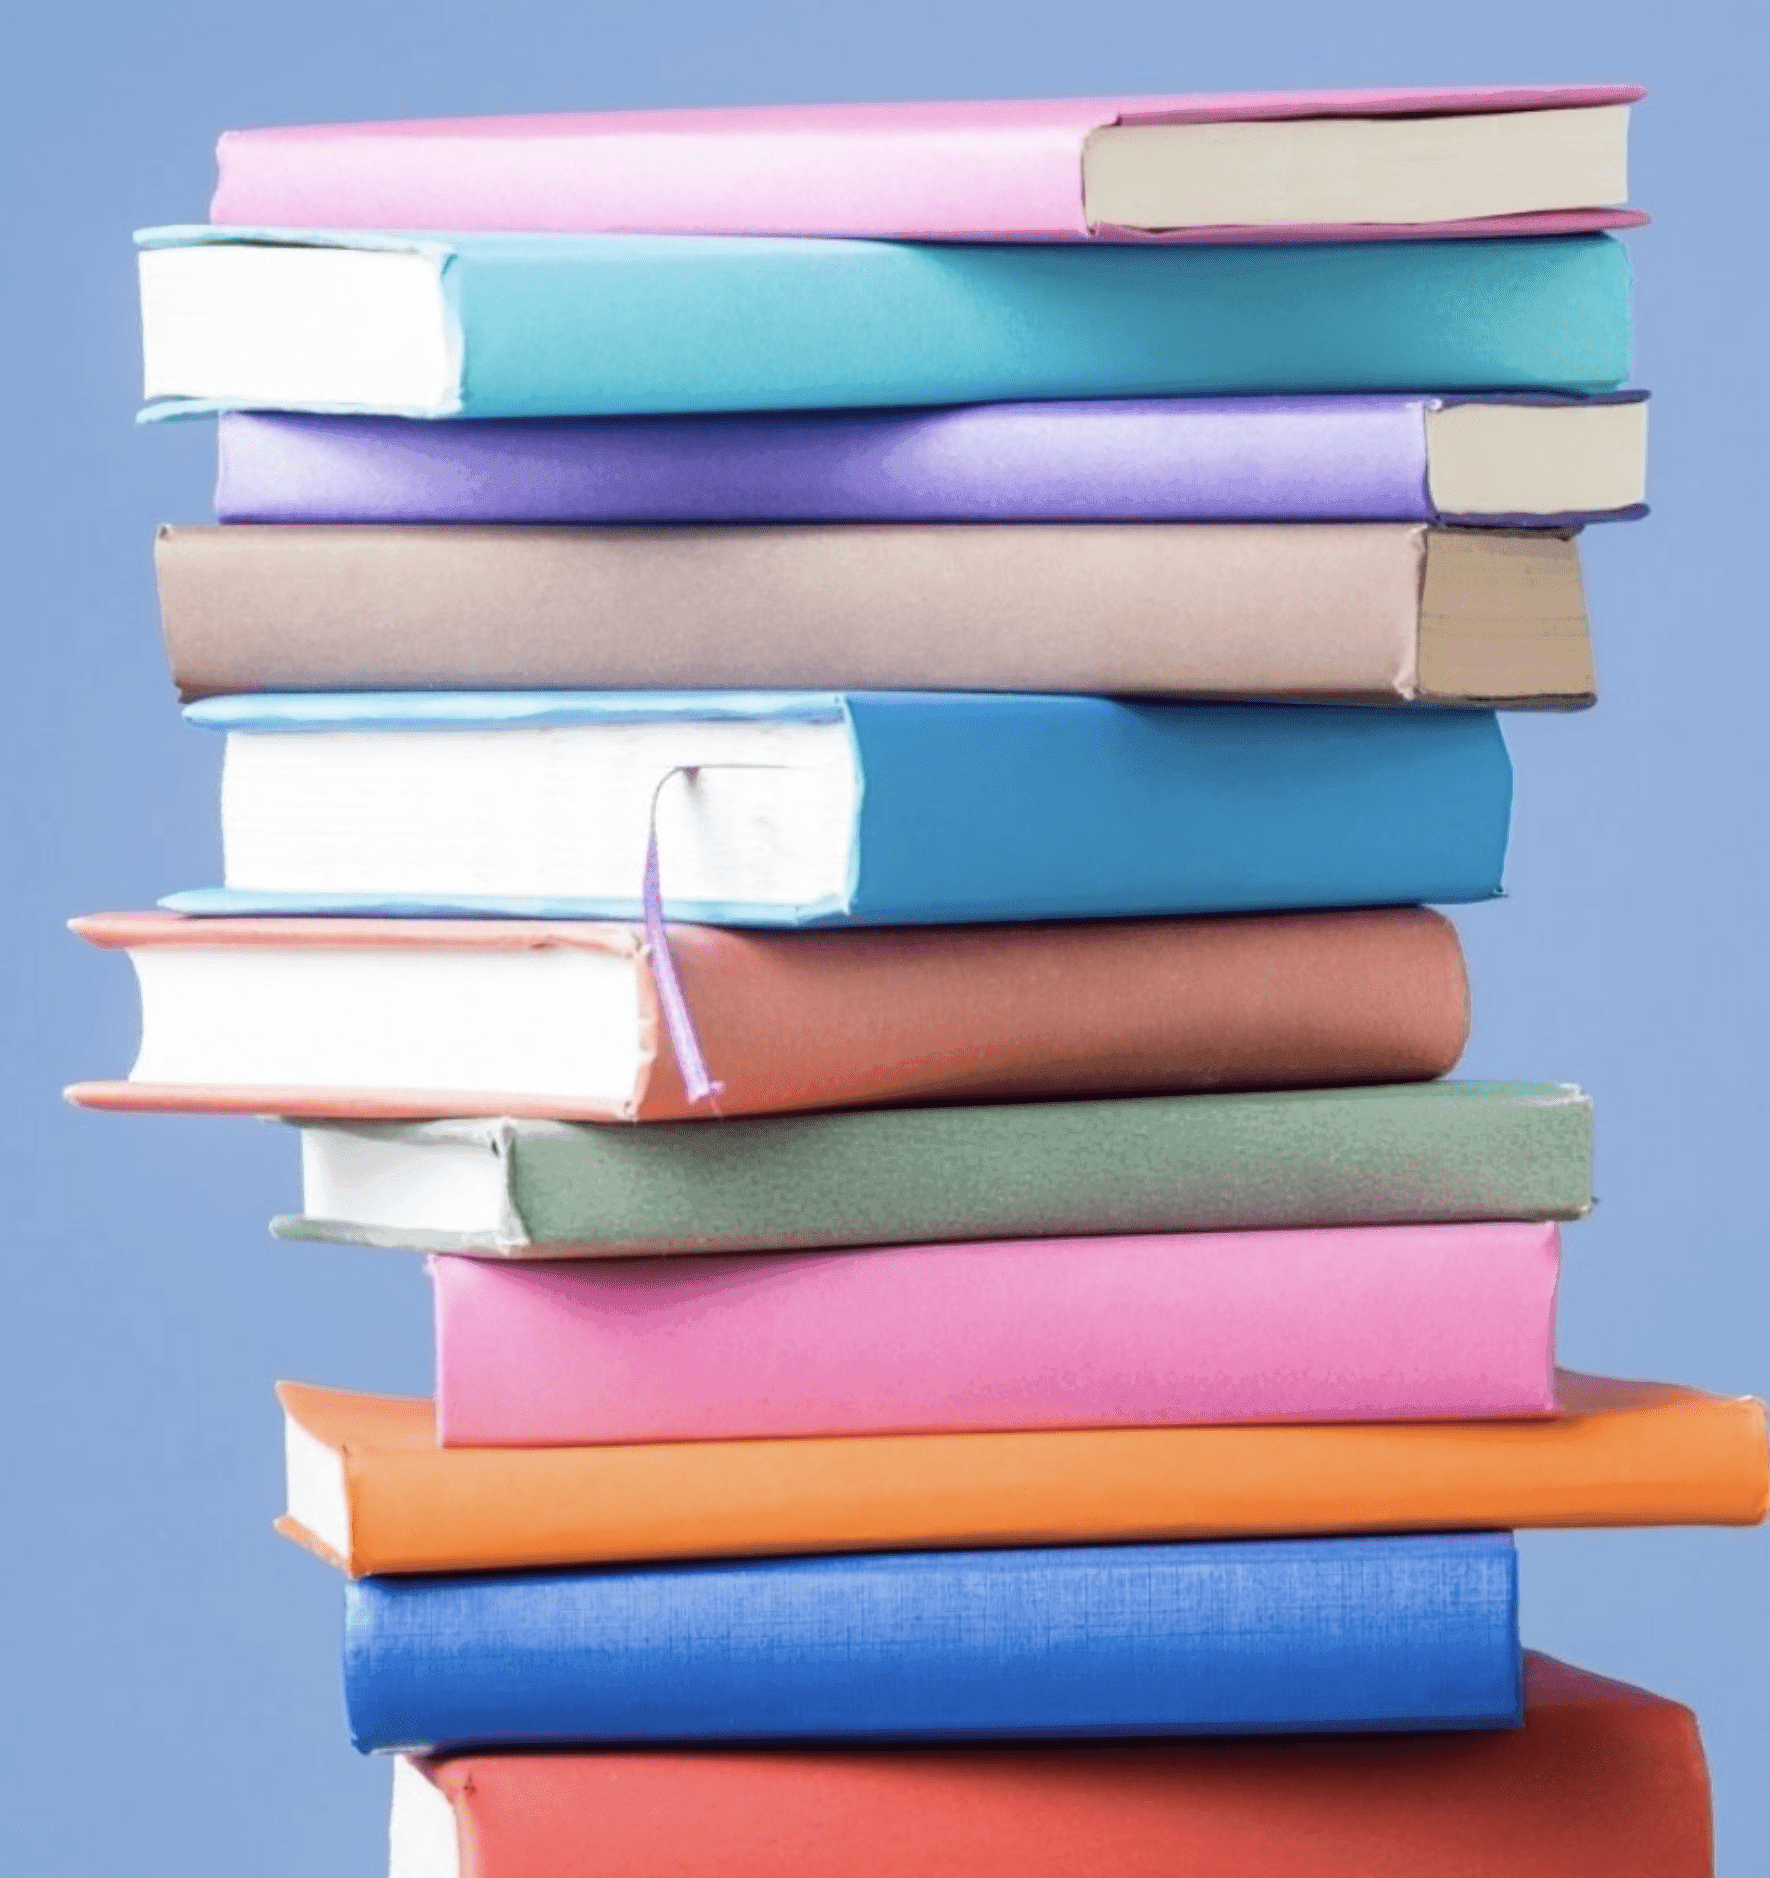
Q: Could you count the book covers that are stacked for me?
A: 11